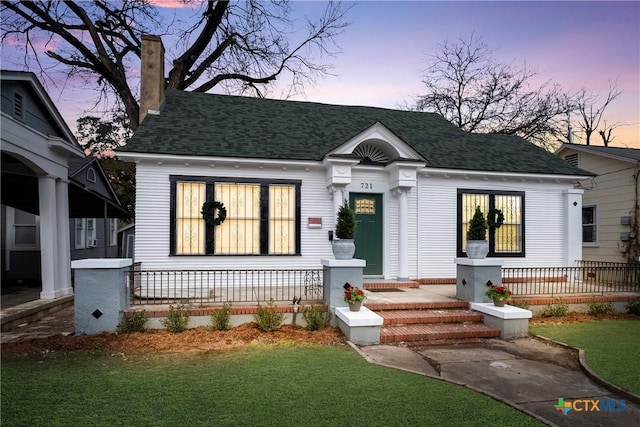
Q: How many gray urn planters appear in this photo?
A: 2